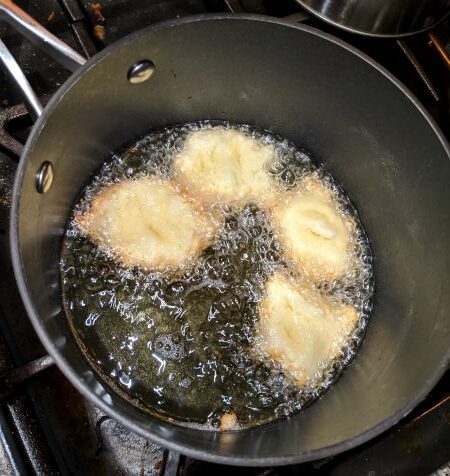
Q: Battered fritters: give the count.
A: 4